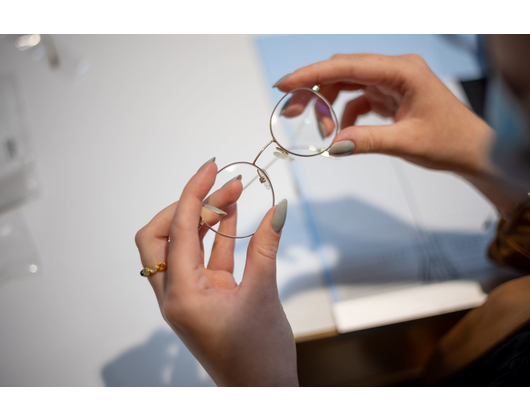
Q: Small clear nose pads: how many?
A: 2